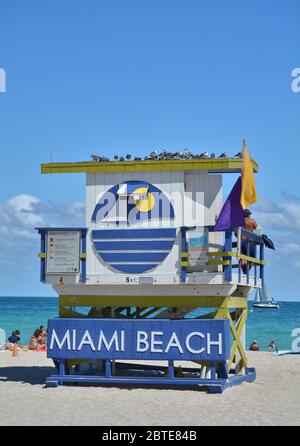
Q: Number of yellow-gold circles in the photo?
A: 1